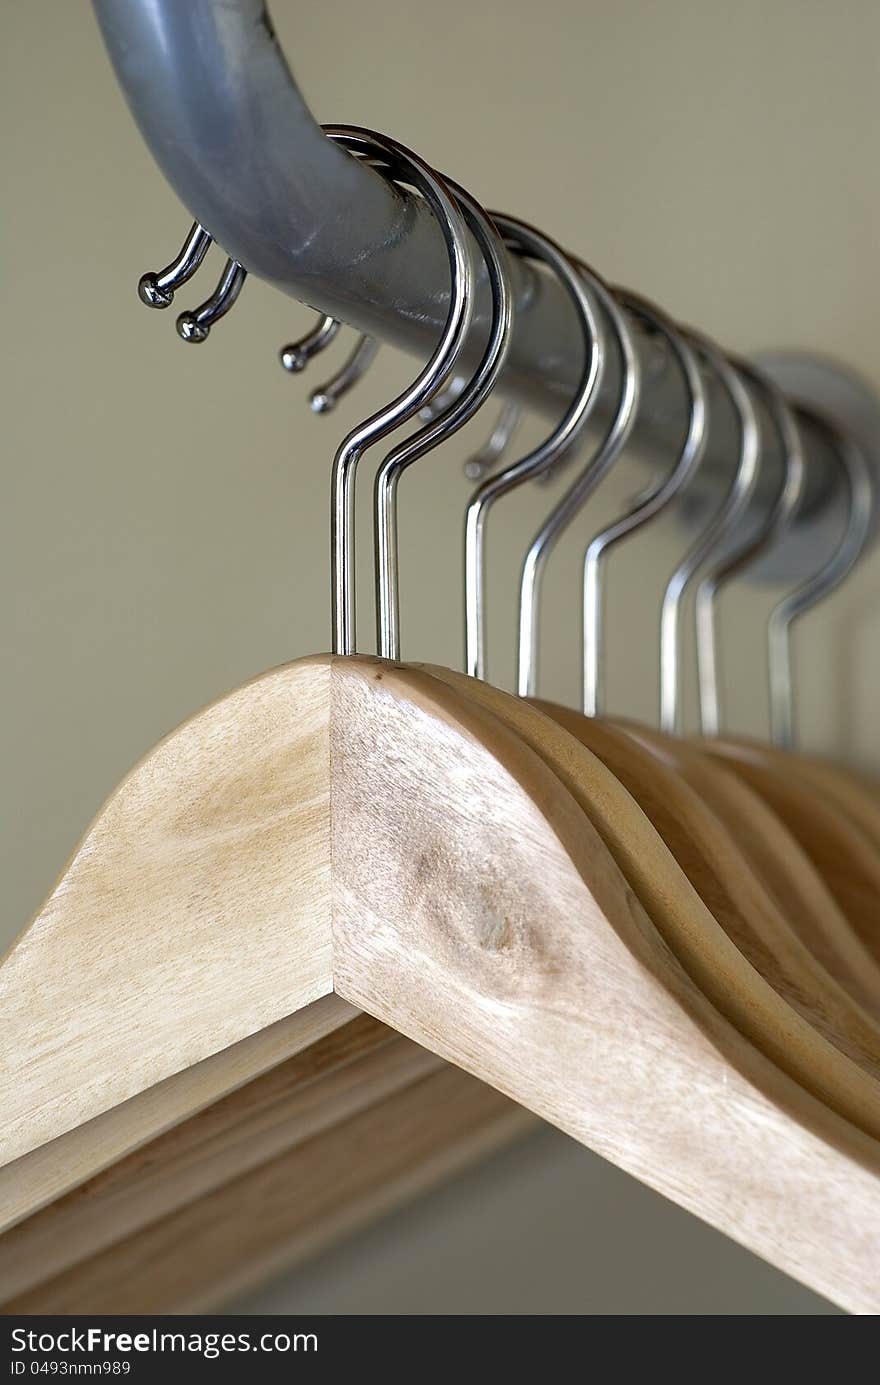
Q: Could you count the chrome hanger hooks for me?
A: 8